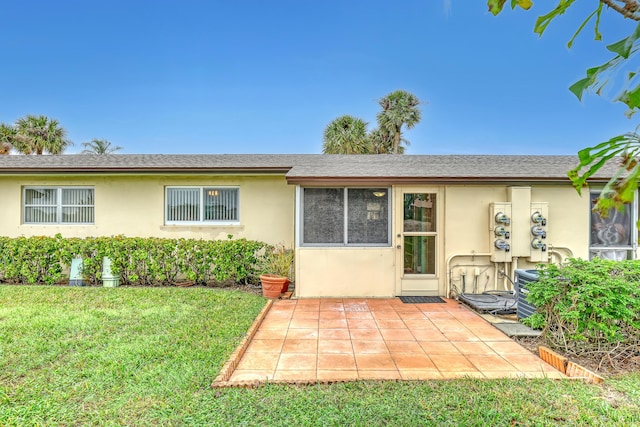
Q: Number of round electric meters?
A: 6